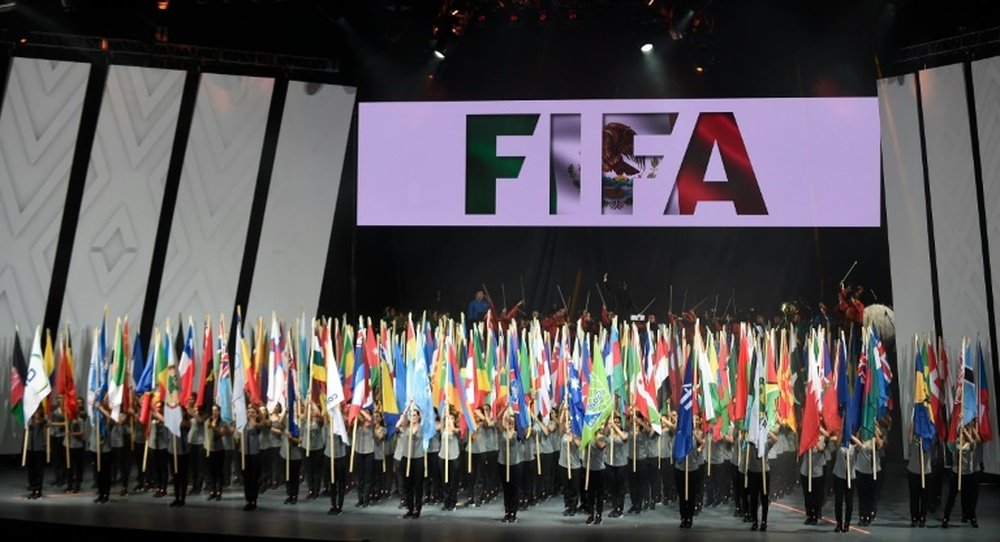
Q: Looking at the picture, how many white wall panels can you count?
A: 7